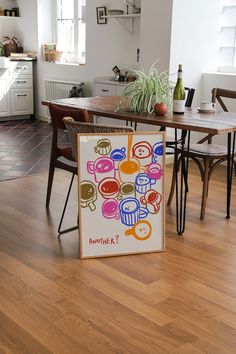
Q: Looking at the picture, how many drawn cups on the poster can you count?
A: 15